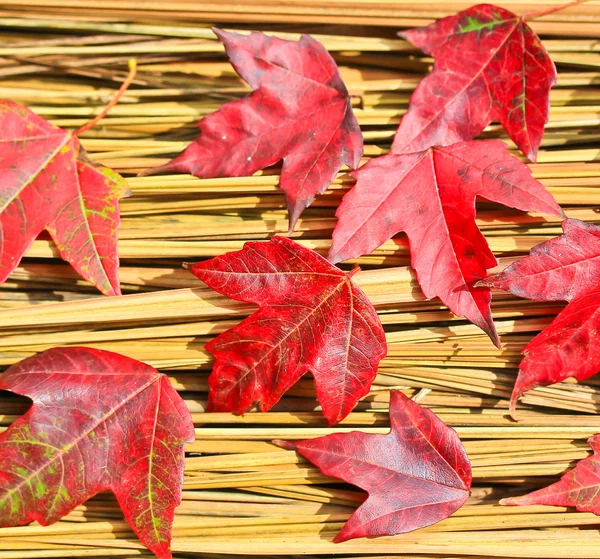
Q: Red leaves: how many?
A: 9